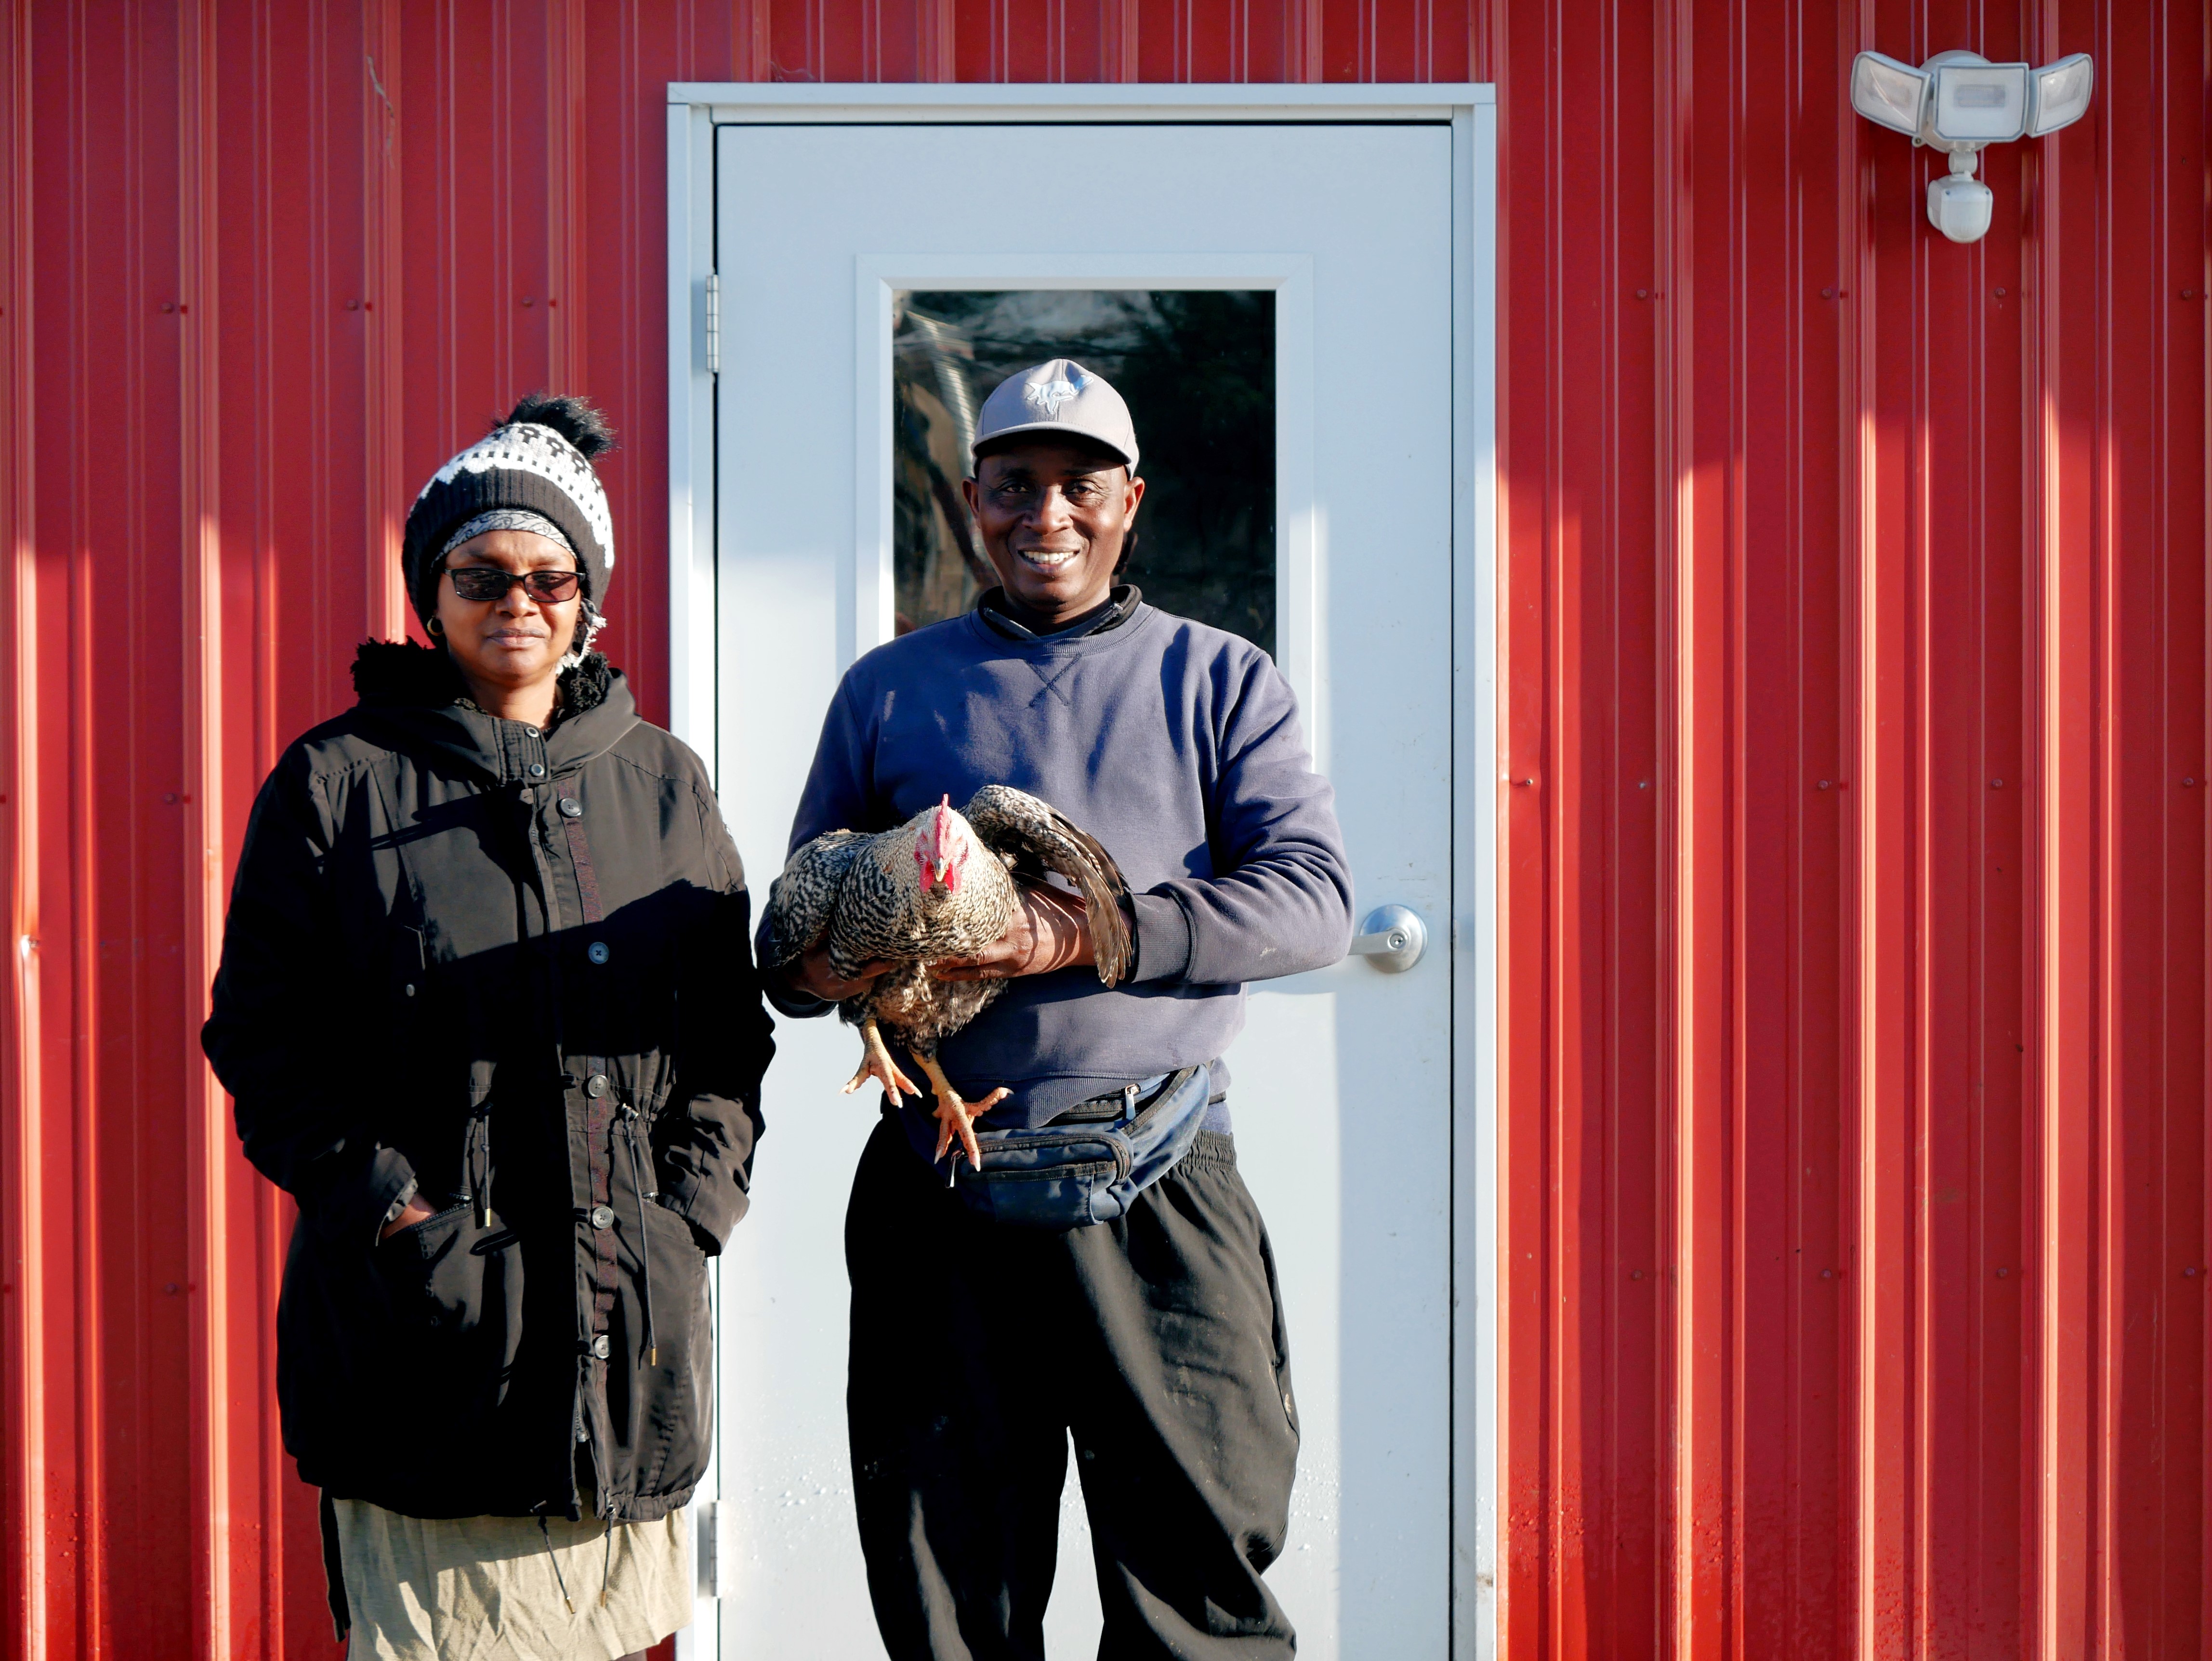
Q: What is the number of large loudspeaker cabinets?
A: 0